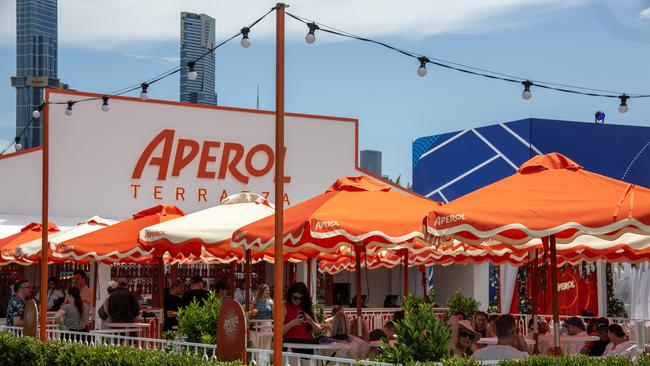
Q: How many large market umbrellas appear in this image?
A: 6